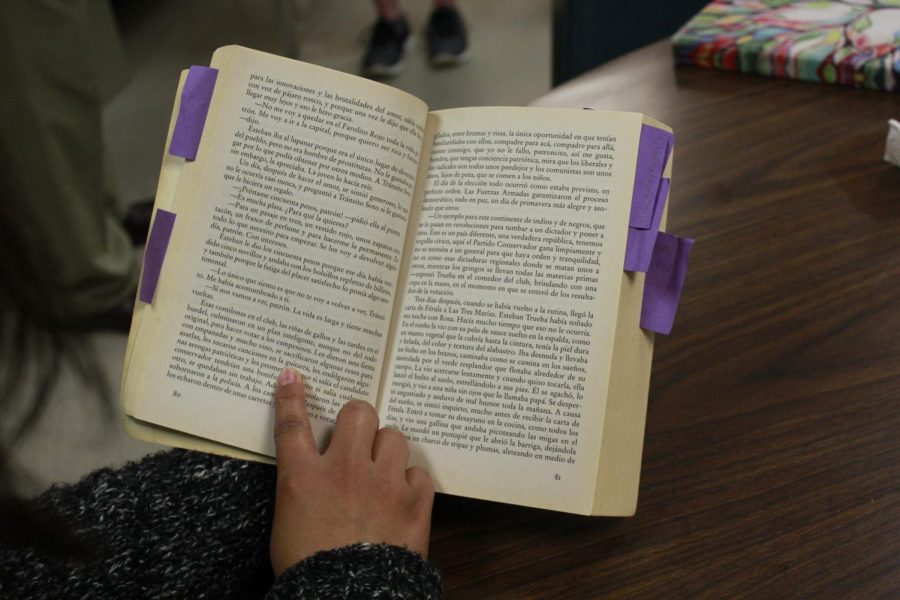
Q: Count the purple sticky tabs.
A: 5